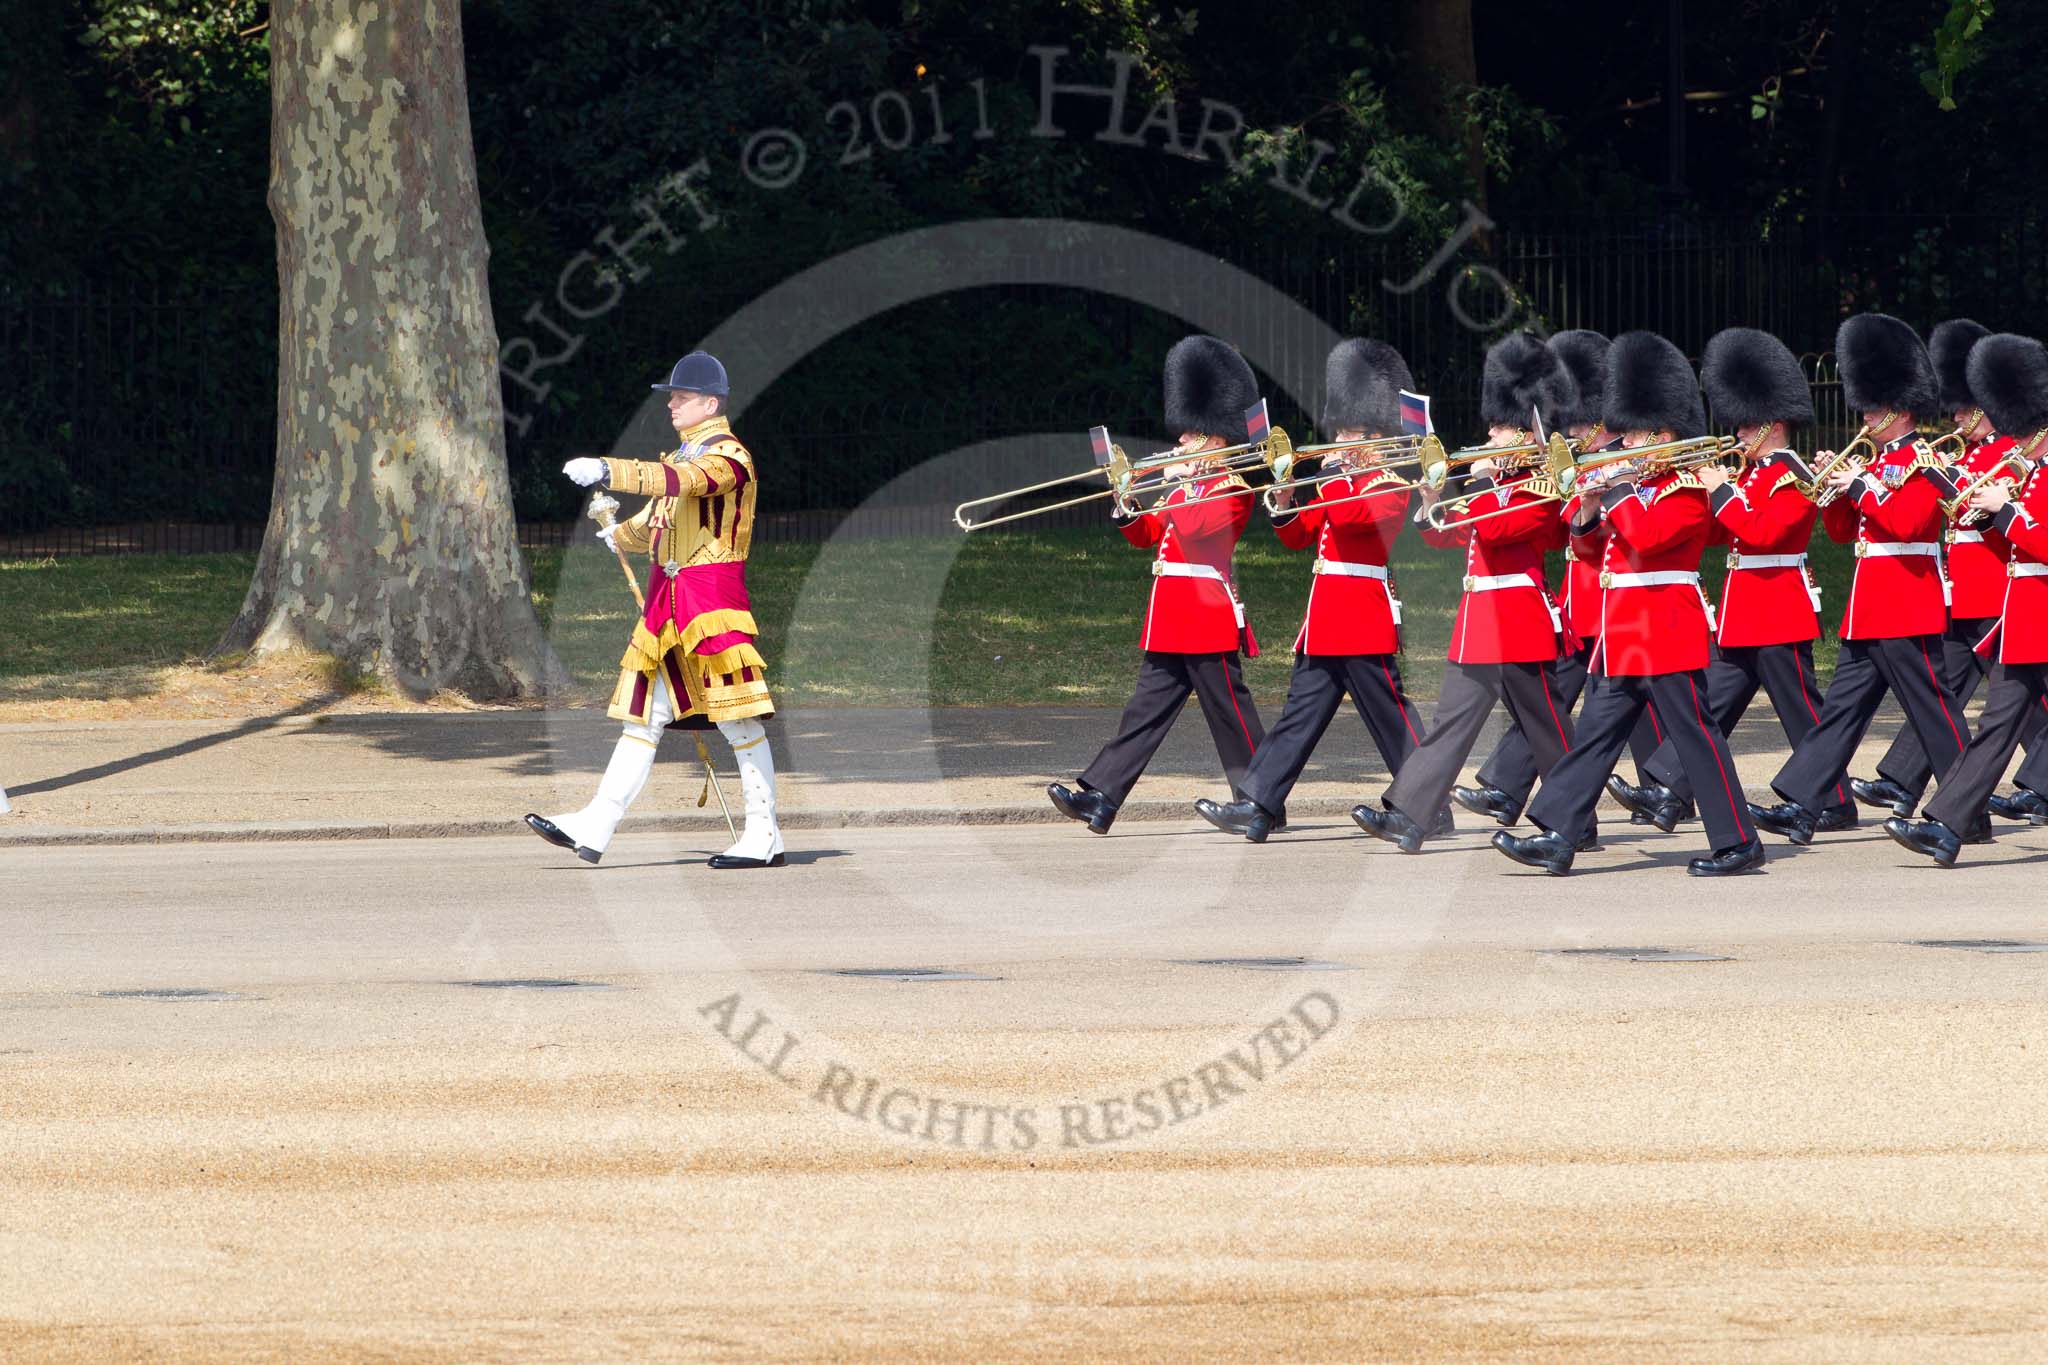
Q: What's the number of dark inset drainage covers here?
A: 6